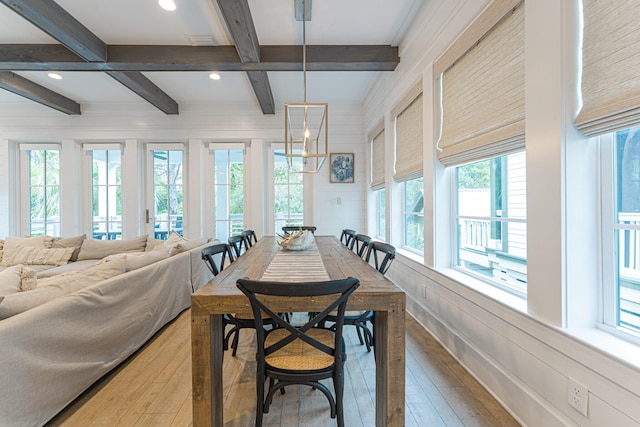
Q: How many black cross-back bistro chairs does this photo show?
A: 8